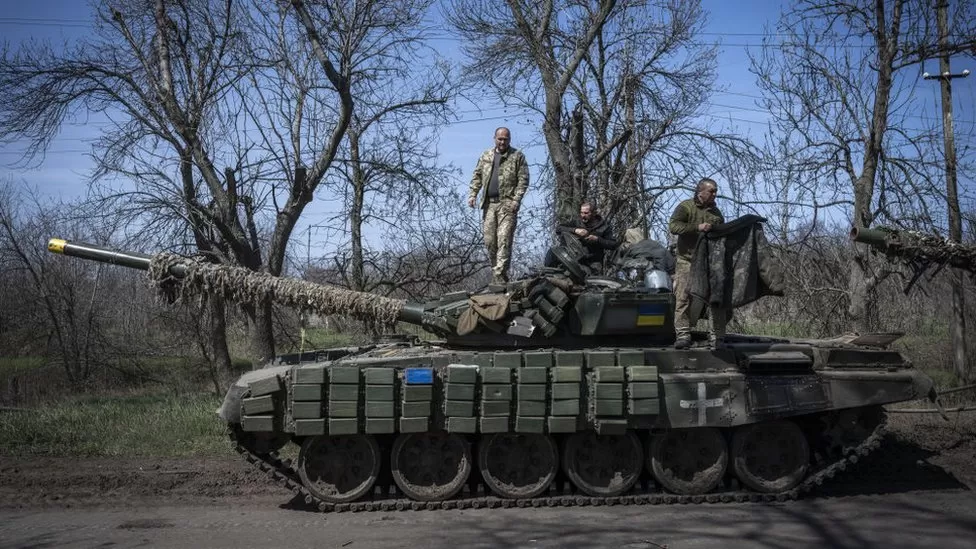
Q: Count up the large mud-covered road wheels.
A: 6